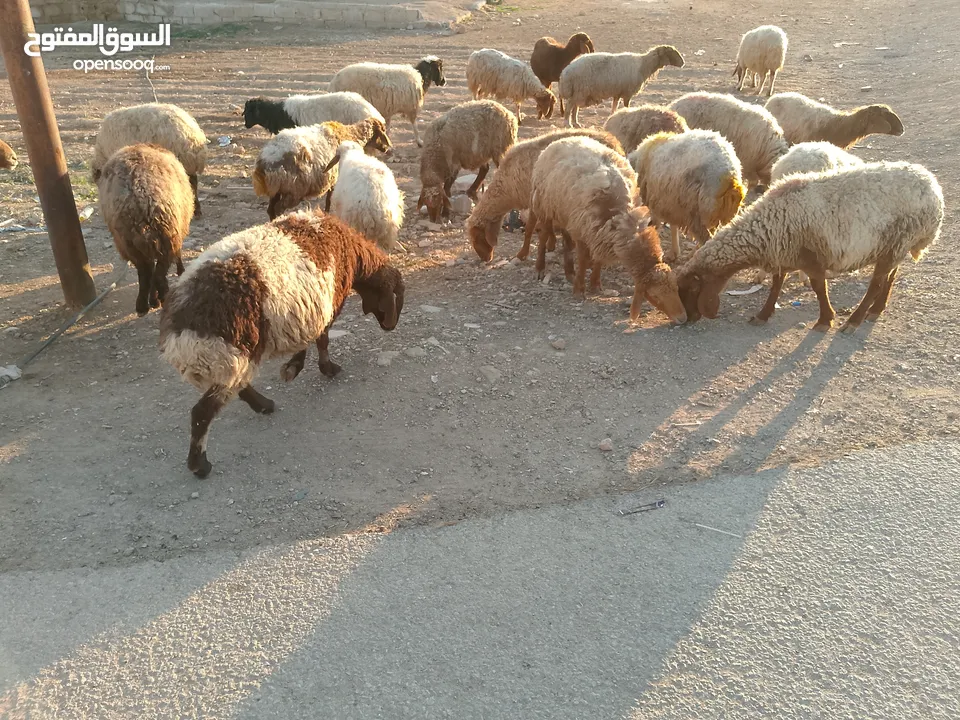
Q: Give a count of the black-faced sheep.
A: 2